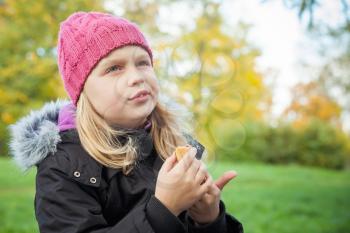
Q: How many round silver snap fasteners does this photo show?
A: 2